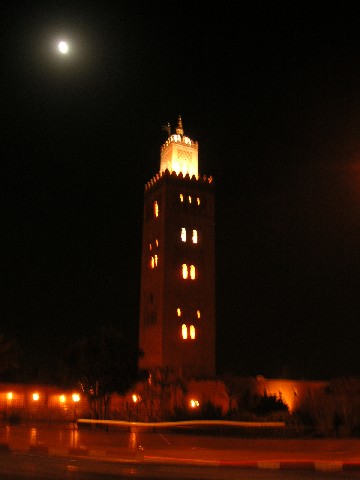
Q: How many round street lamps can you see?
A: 6